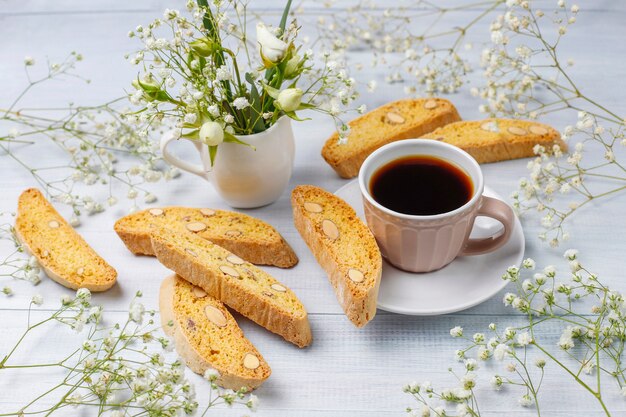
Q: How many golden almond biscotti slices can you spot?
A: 7